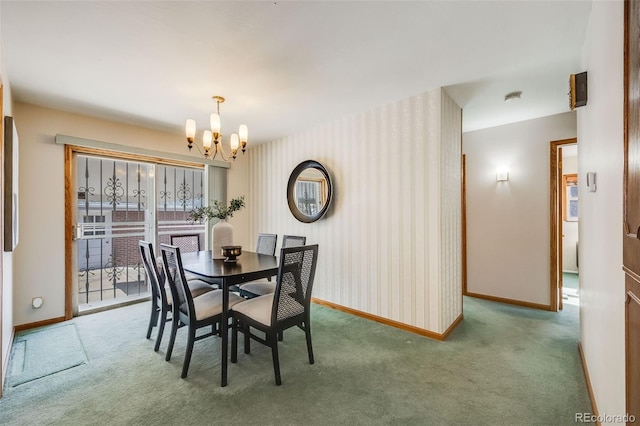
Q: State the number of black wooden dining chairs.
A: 6